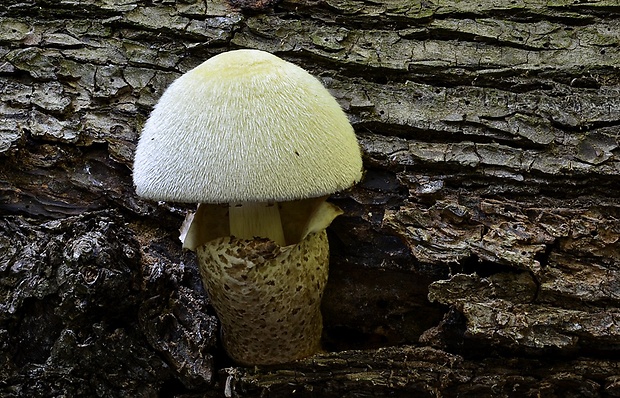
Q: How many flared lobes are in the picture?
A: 2